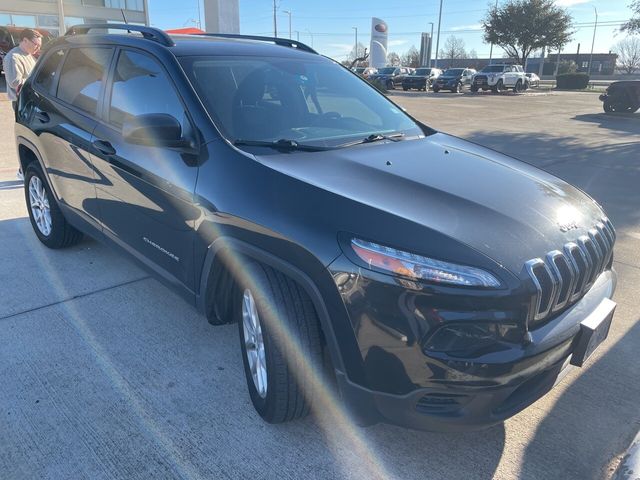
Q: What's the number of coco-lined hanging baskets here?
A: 0